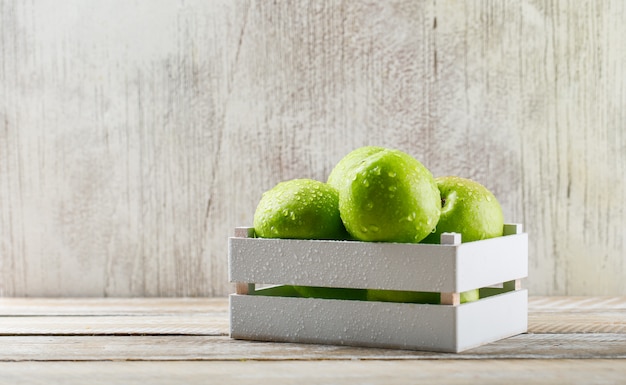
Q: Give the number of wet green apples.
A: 4